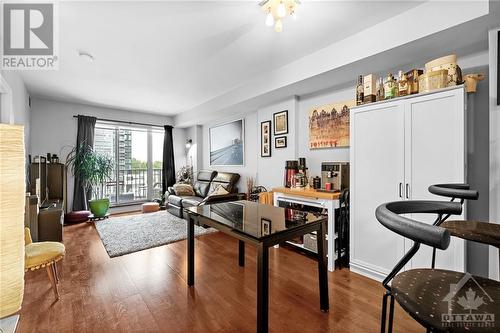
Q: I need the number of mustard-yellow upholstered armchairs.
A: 1